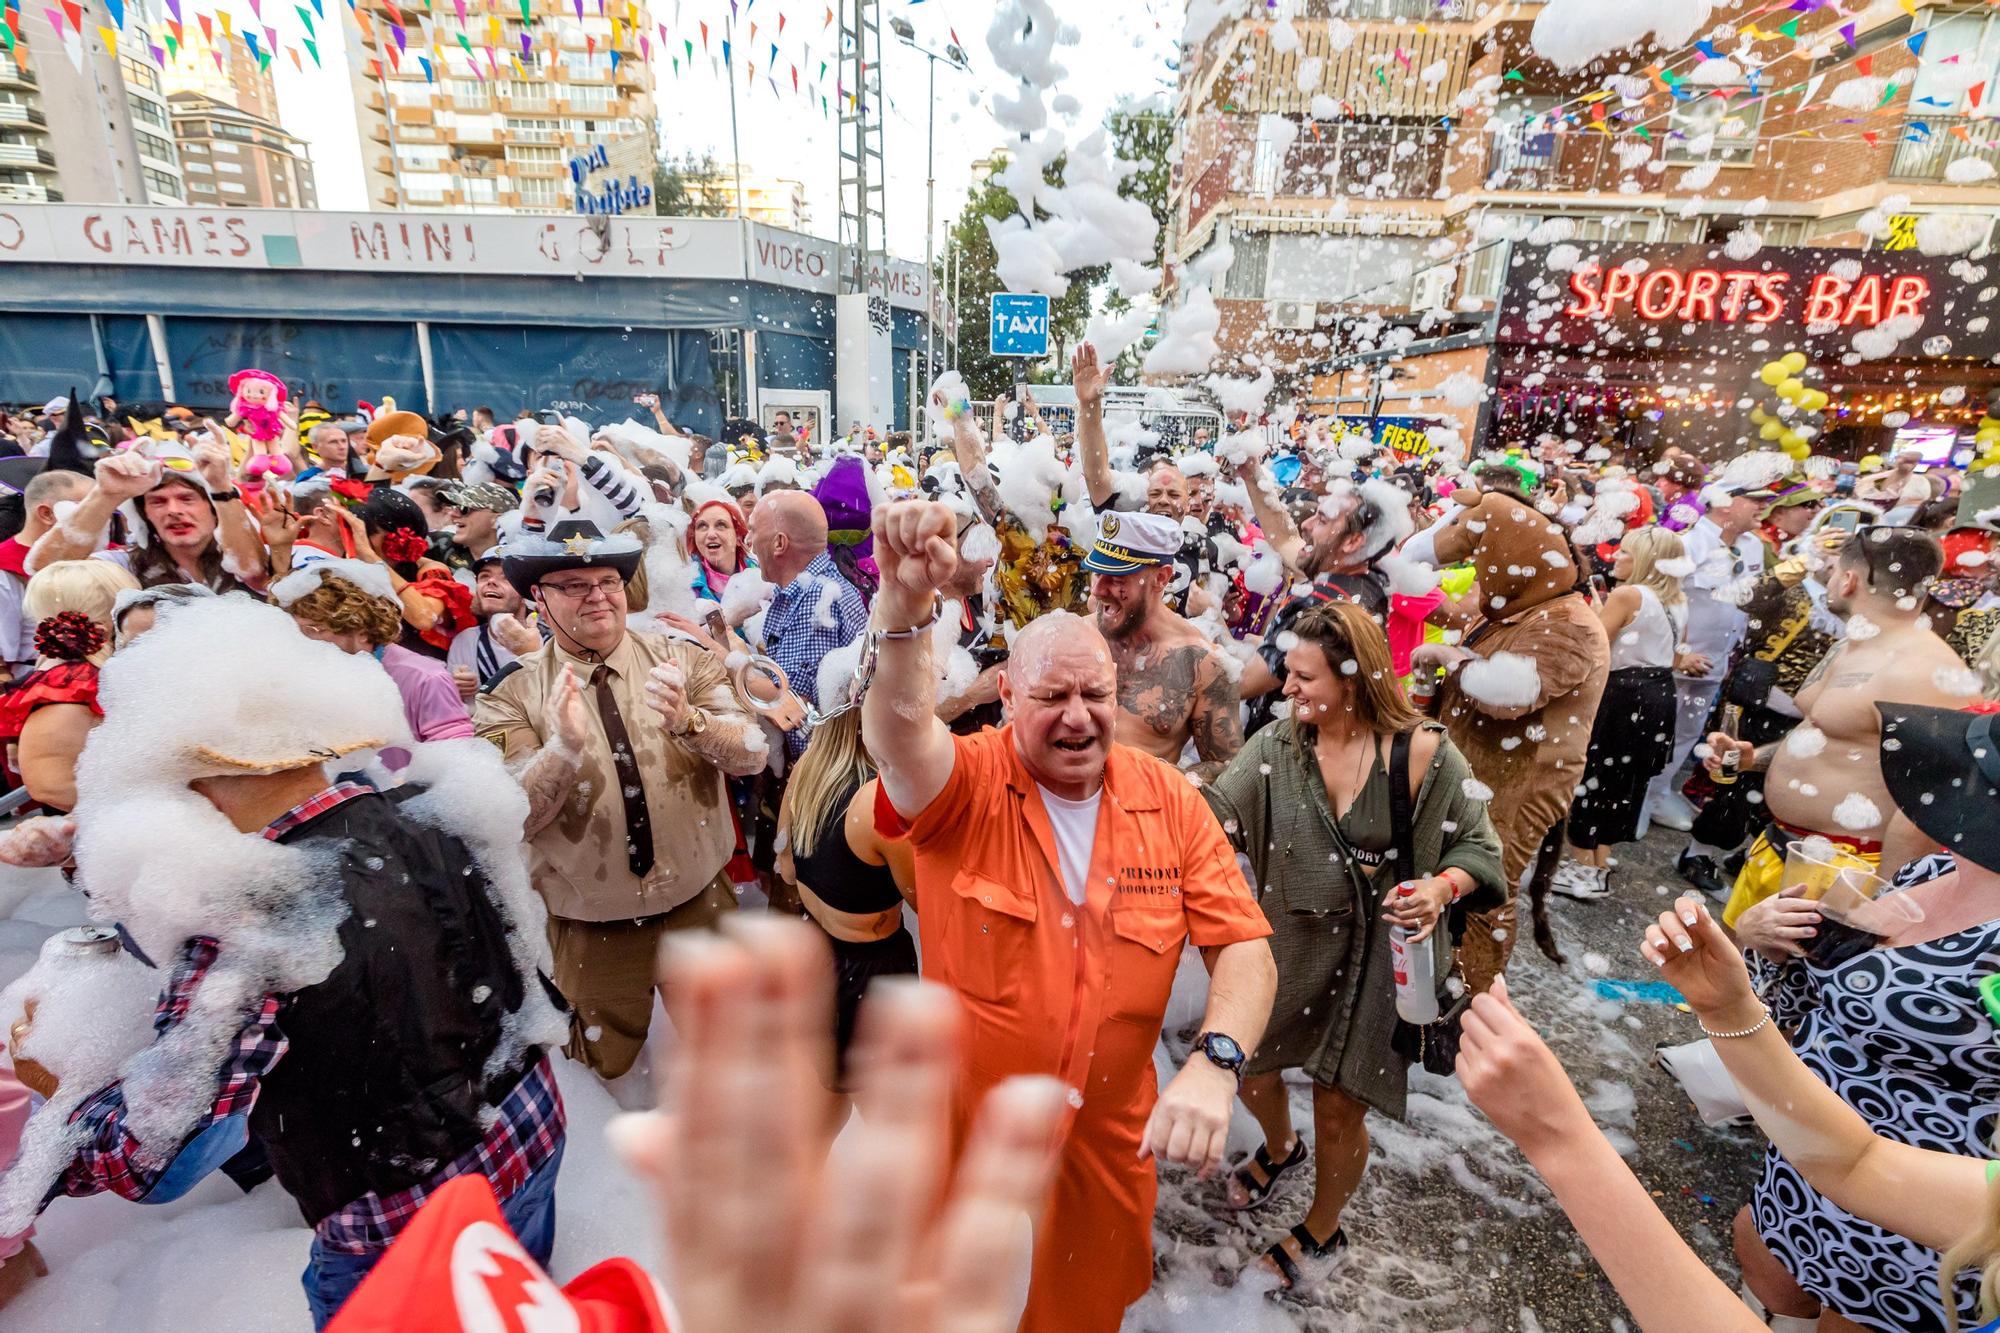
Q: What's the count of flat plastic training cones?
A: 0